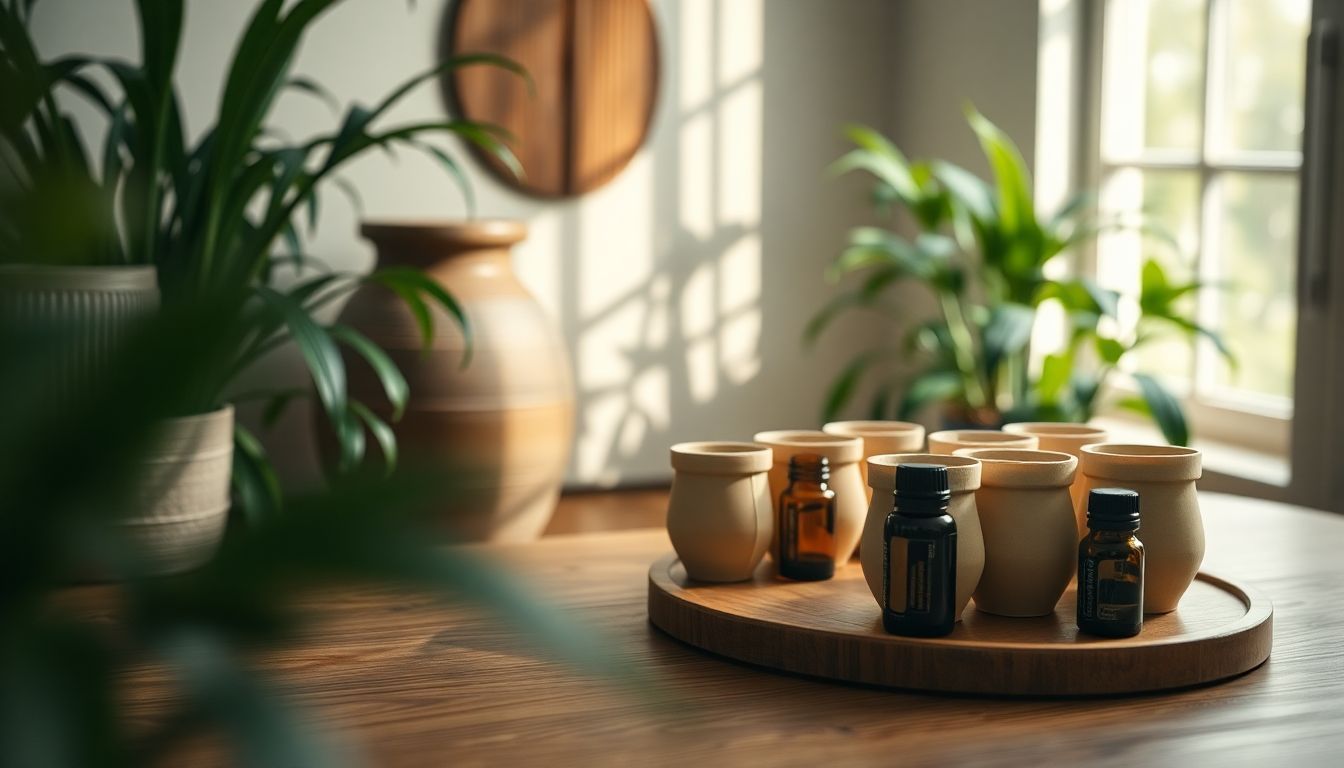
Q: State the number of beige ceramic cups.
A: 8